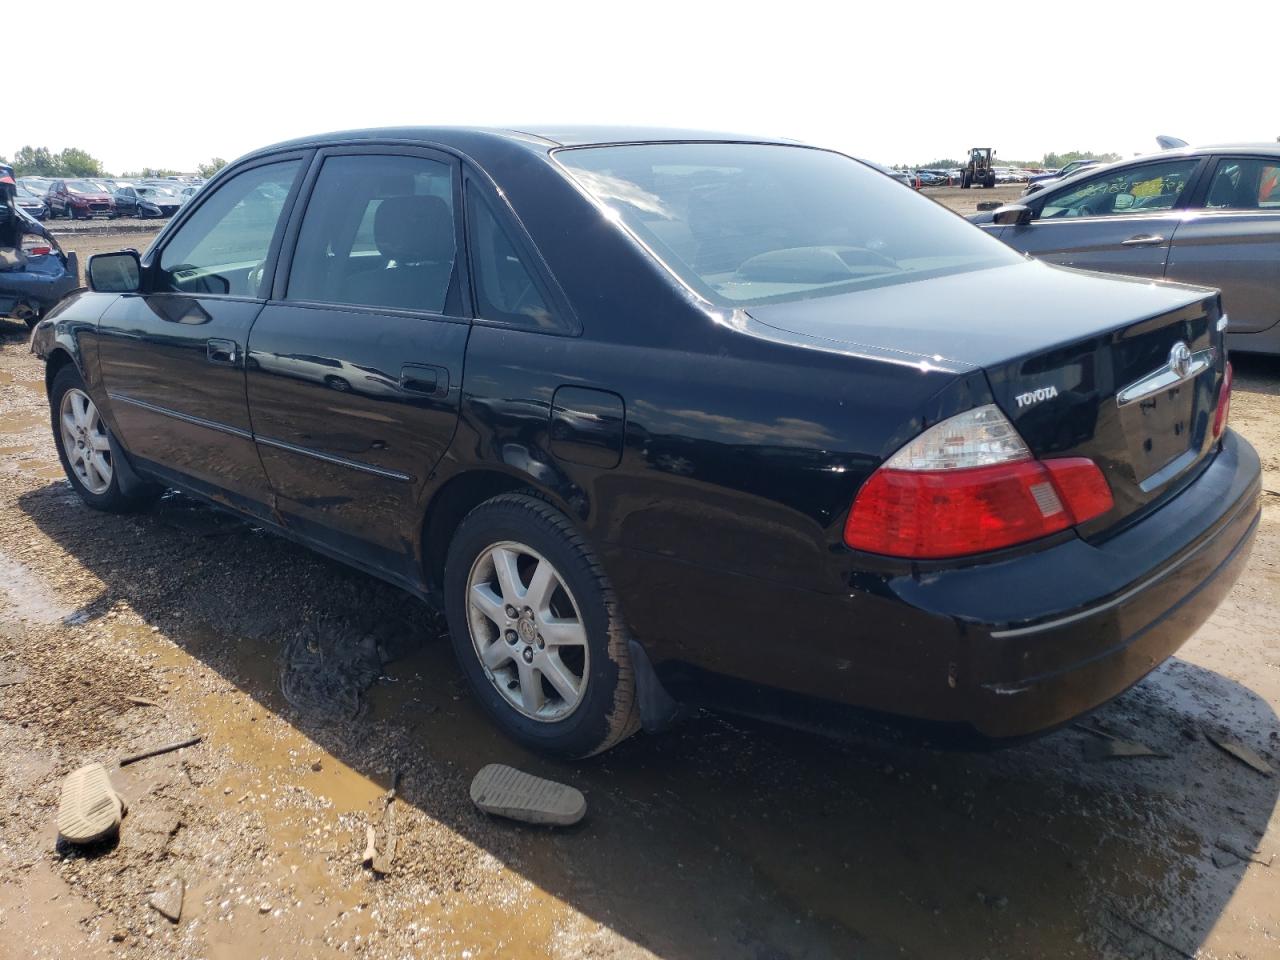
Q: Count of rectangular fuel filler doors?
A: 1